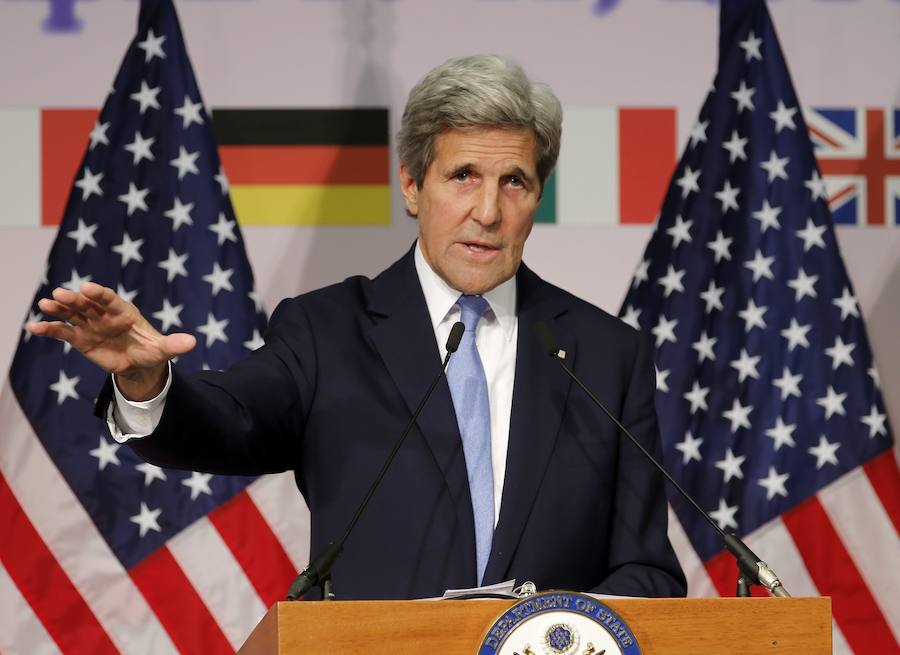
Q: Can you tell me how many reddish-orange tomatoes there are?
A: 0